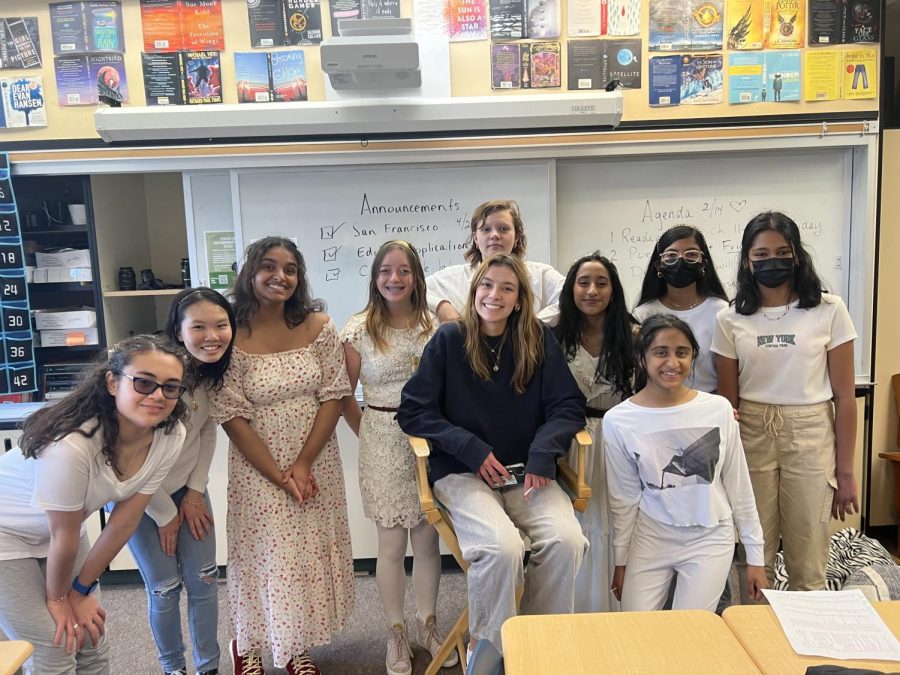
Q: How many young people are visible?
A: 10